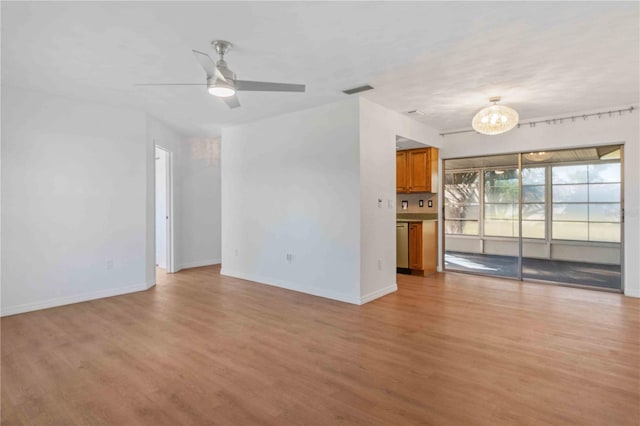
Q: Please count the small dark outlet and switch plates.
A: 3